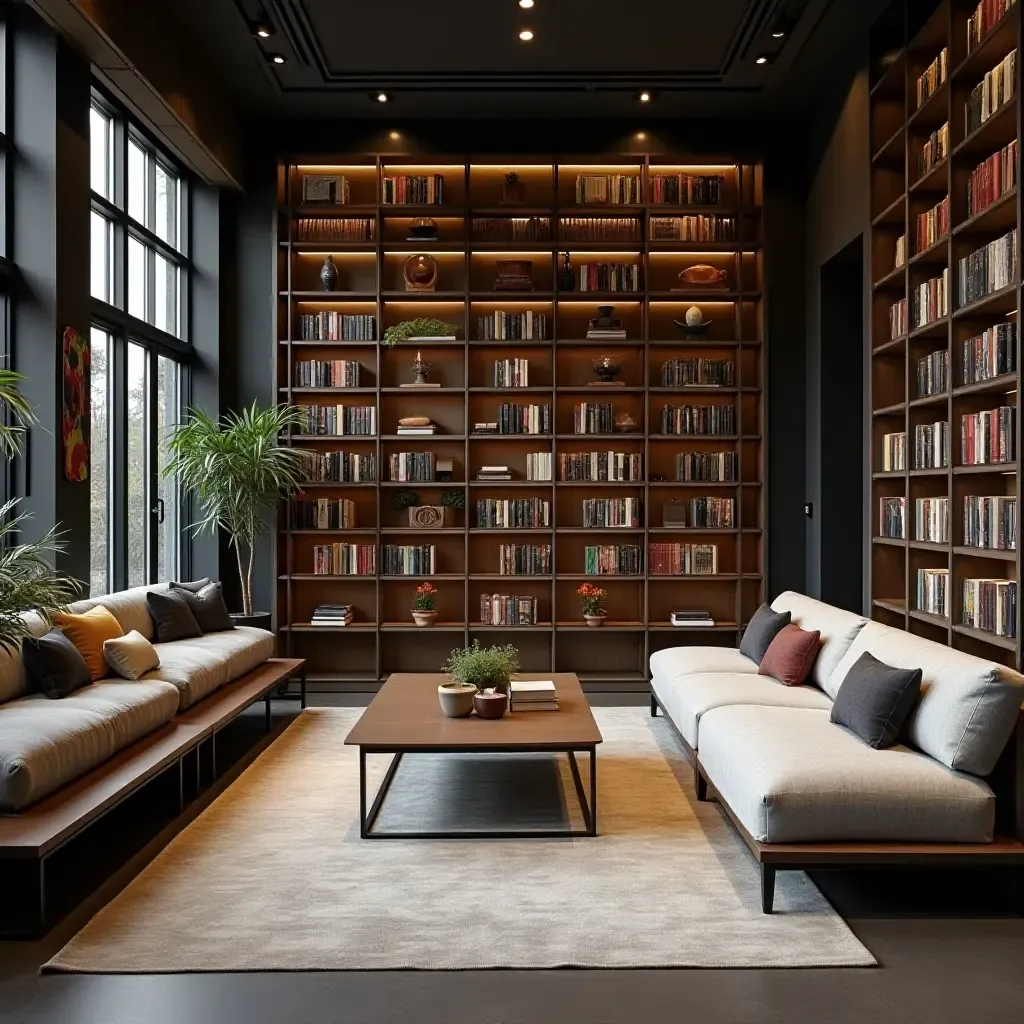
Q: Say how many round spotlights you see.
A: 10